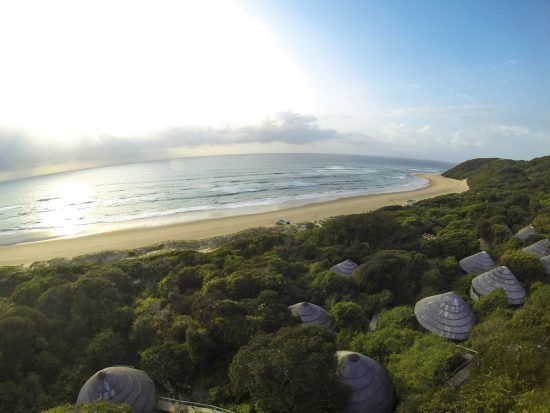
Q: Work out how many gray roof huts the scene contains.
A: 10